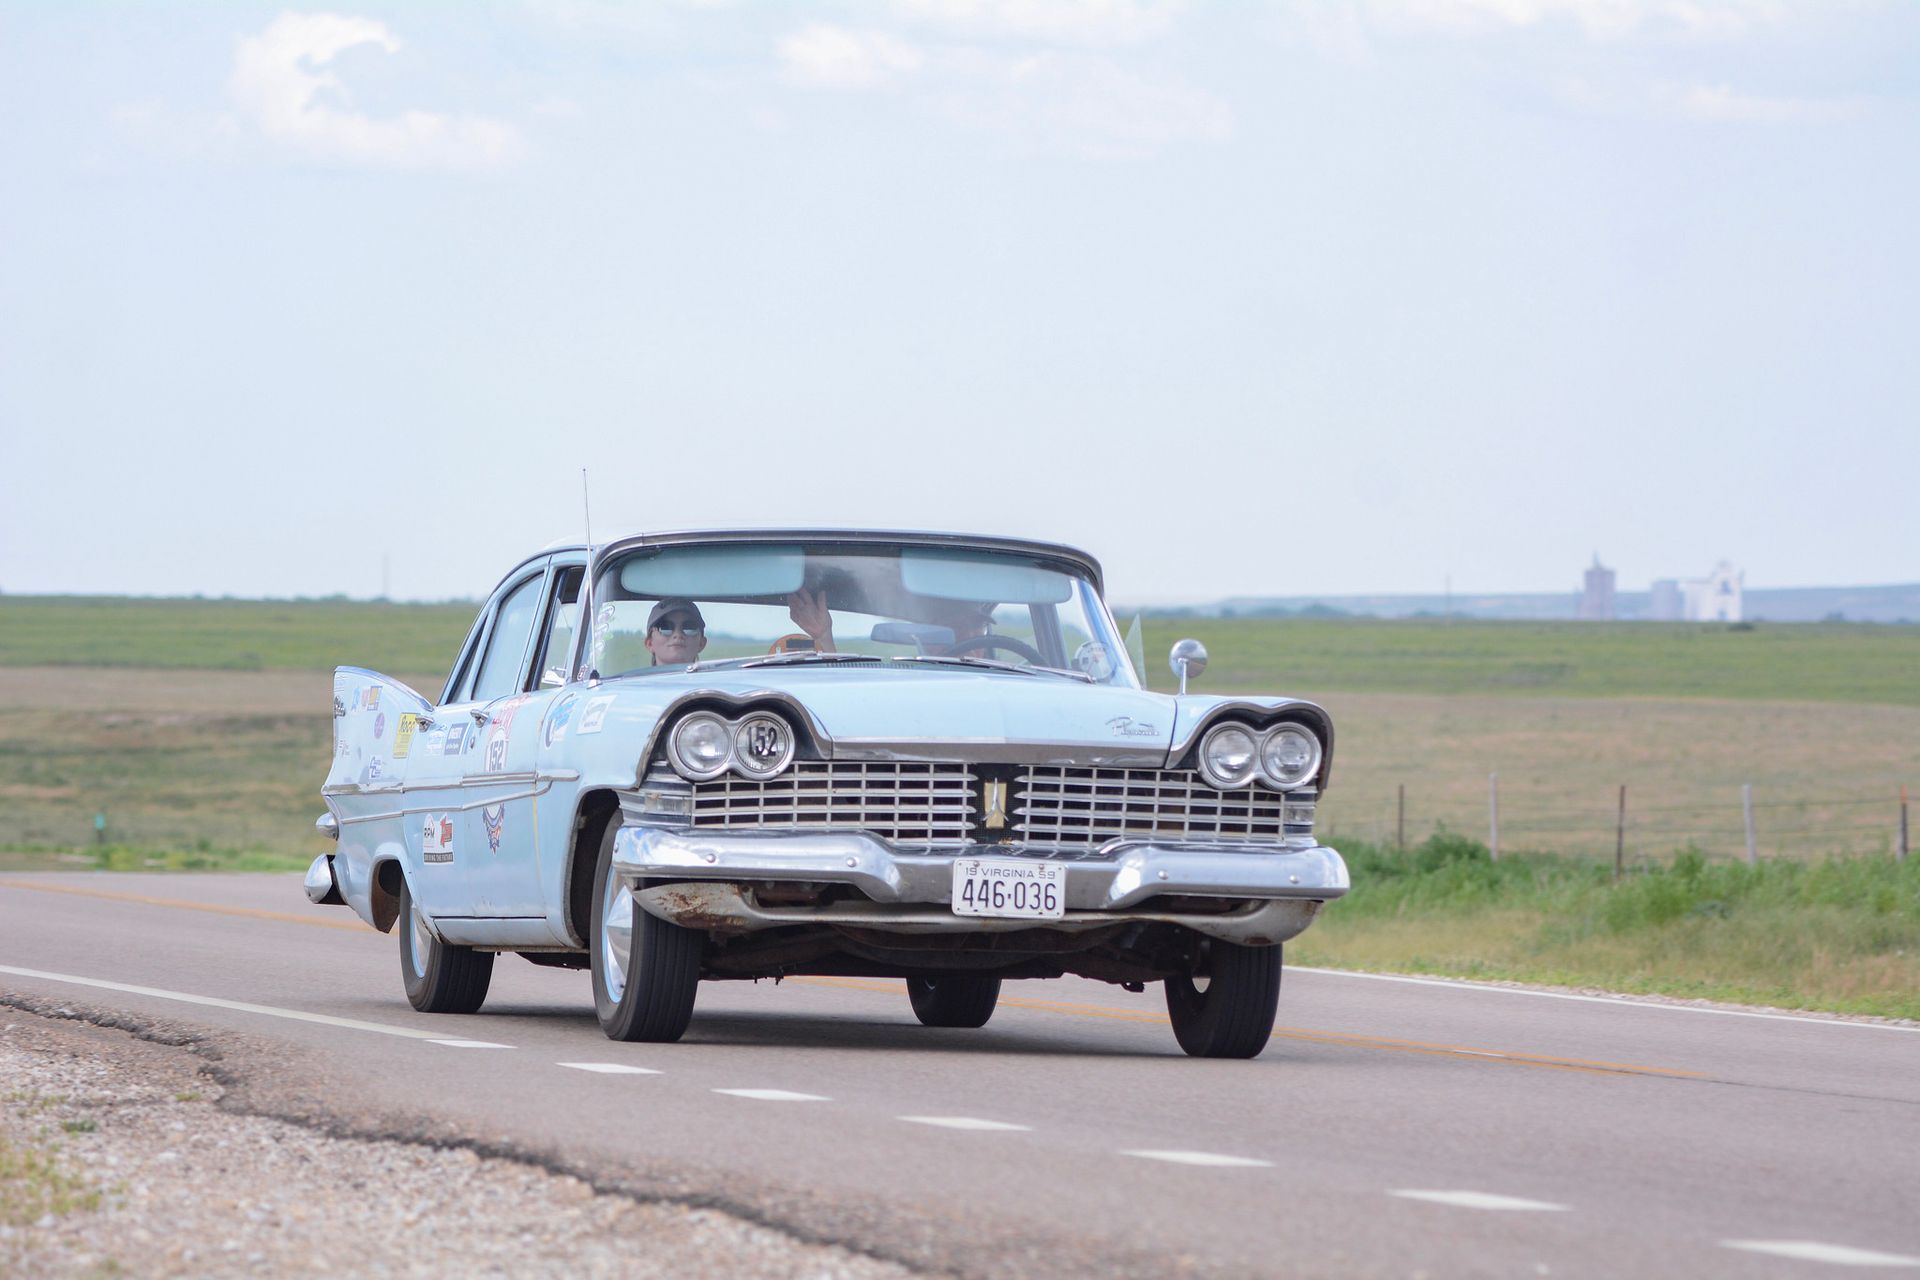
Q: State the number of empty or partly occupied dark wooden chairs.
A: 0